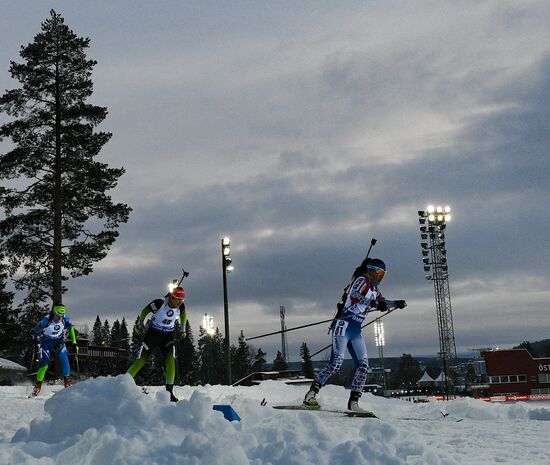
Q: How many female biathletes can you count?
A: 3